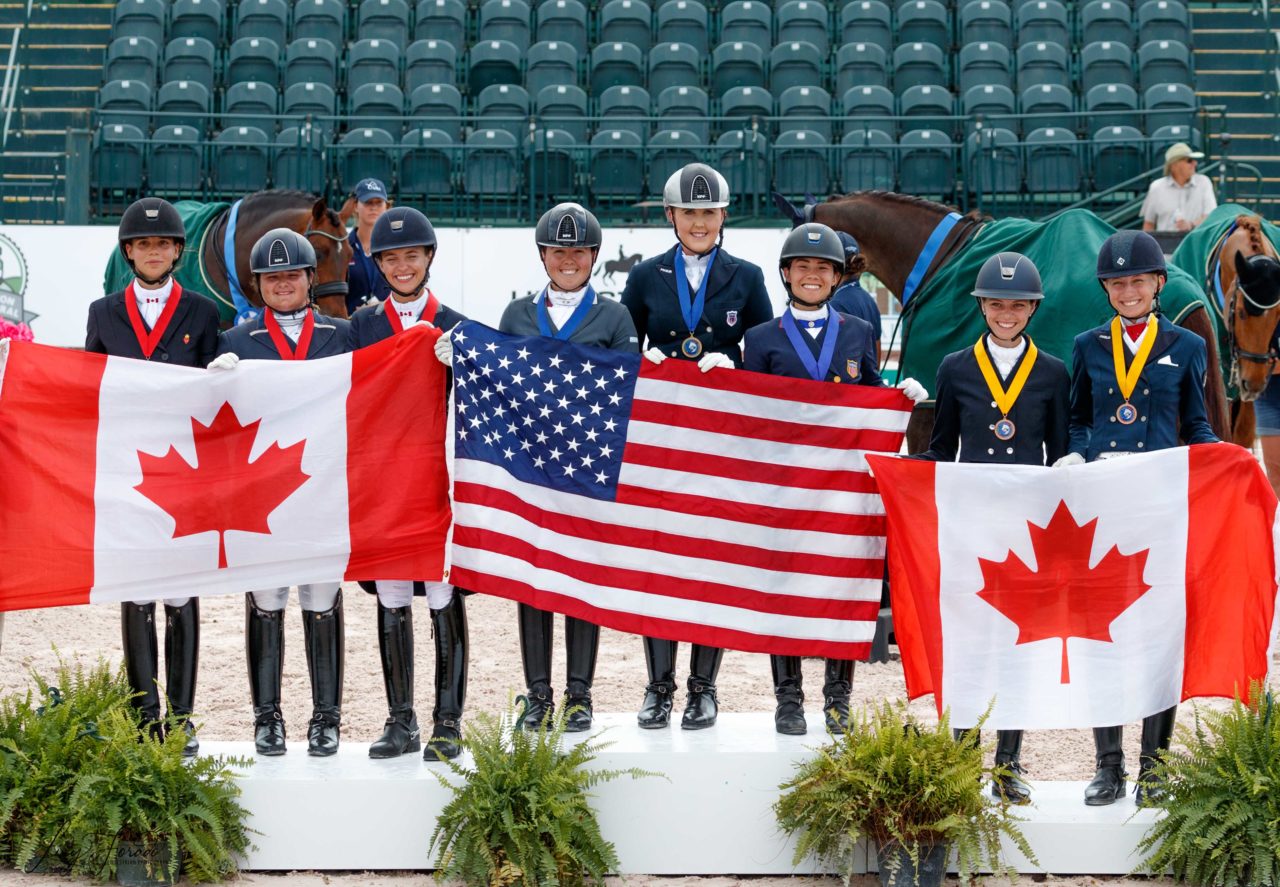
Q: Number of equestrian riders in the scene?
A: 8